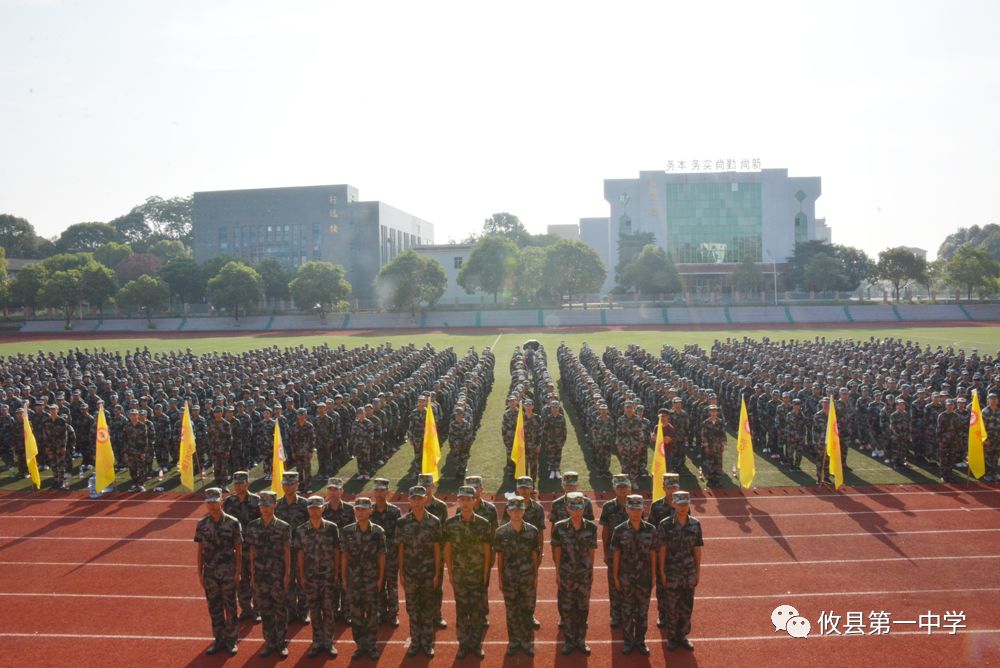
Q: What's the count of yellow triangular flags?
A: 10